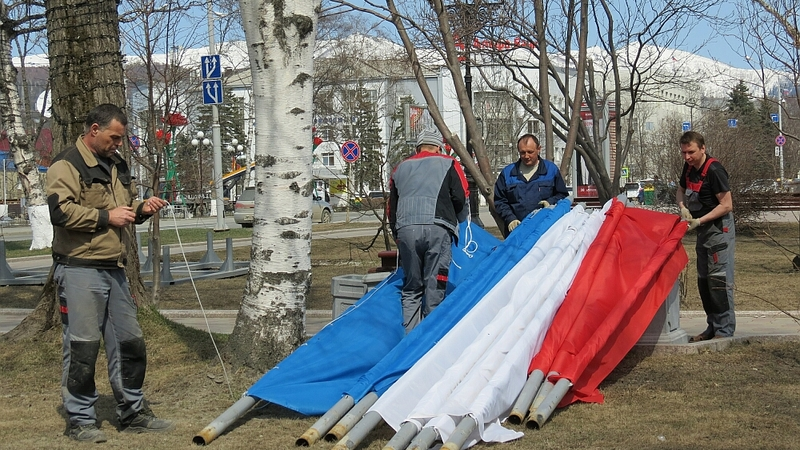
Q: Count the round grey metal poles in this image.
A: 10